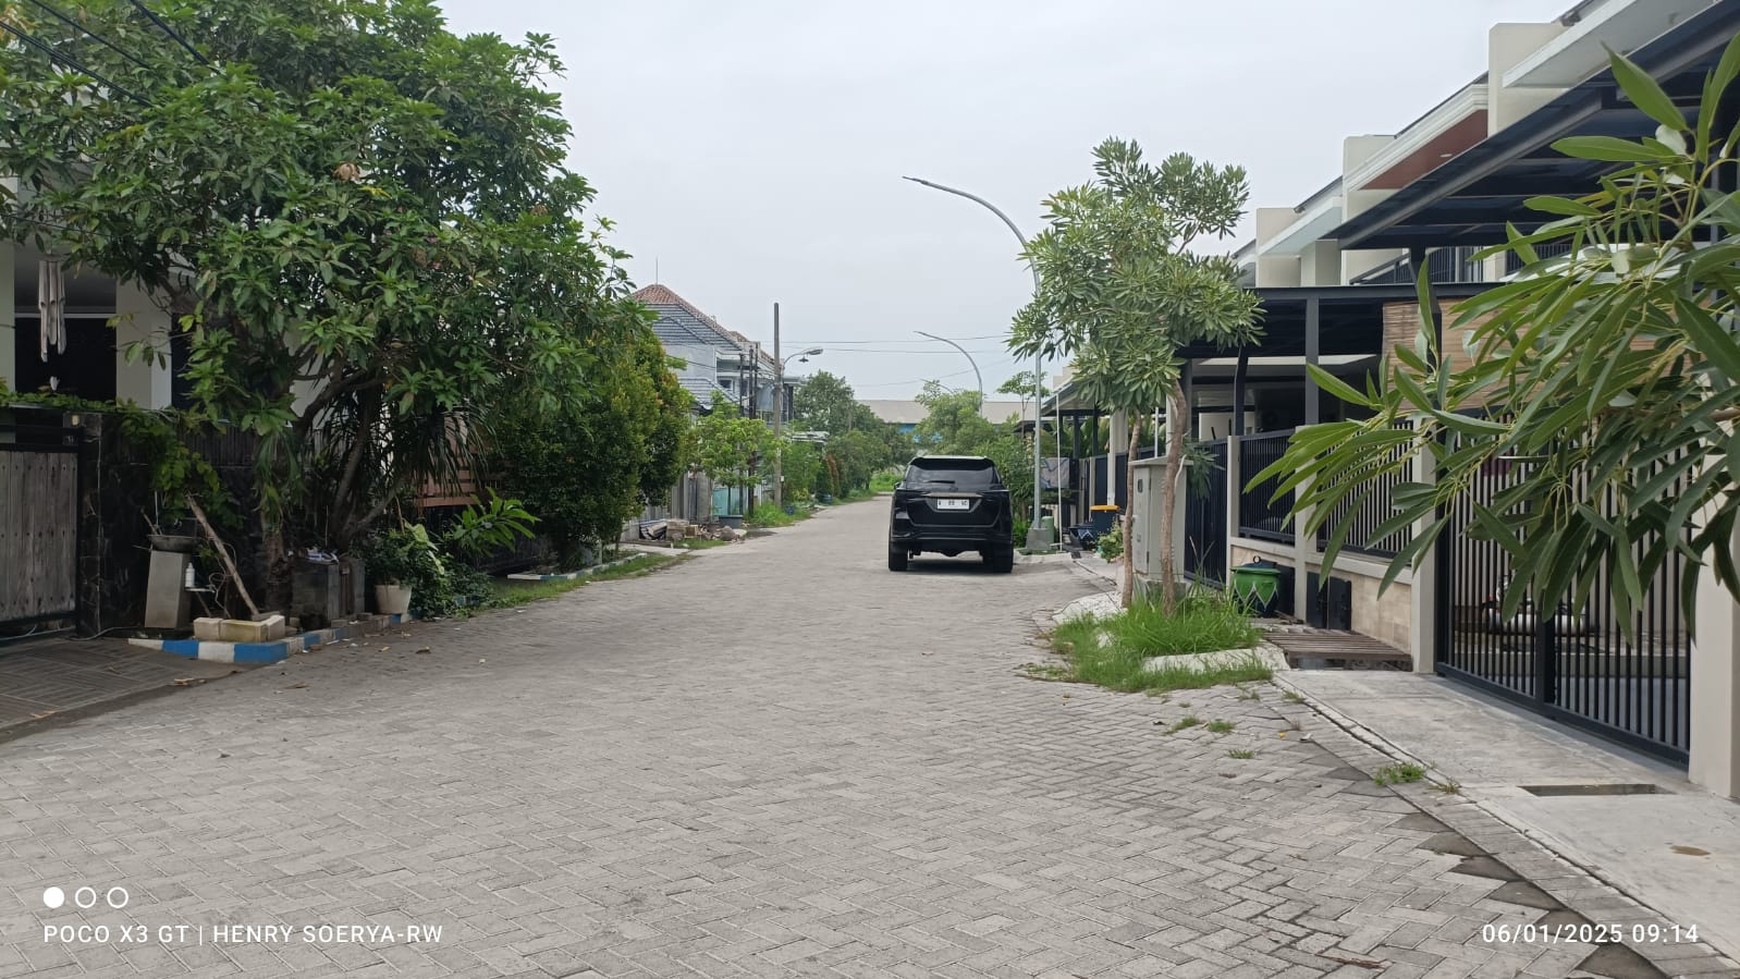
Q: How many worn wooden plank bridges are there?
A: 1